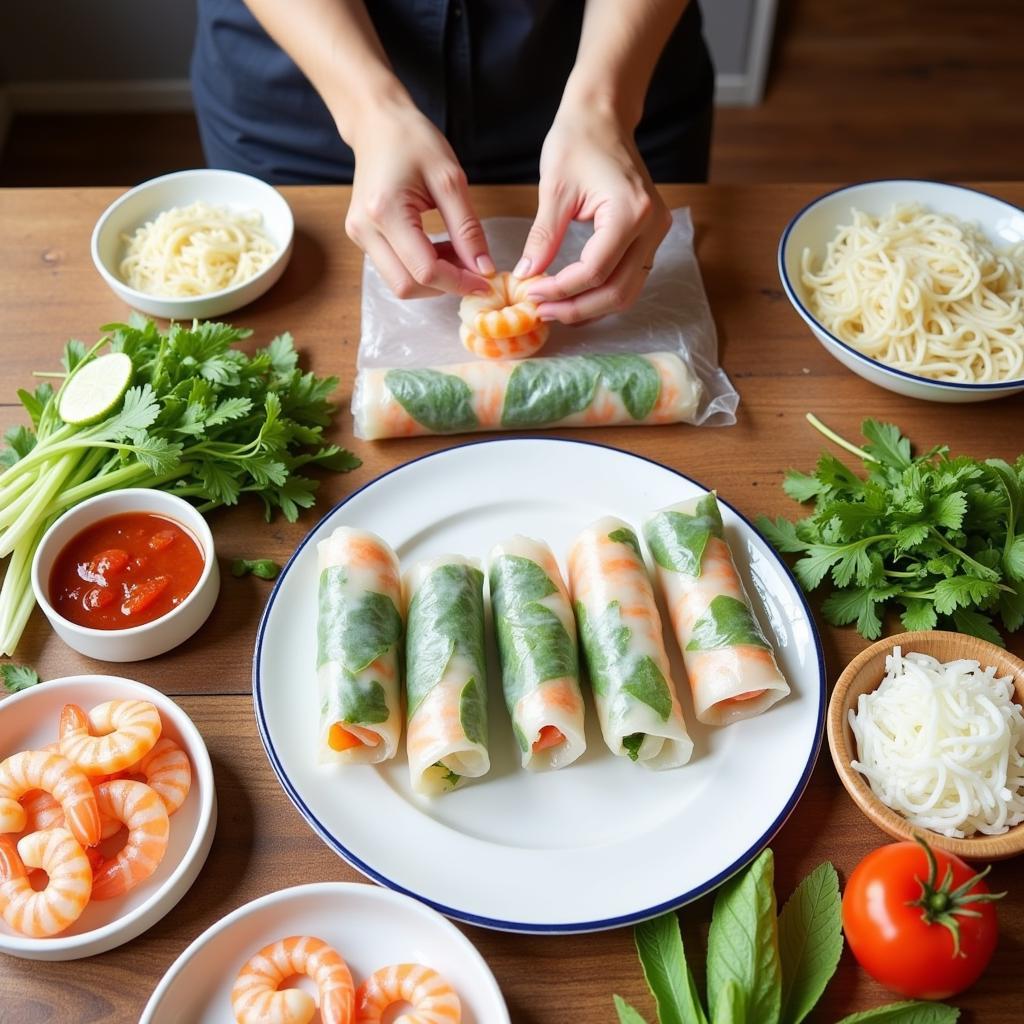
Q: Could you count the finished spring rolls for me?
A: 6